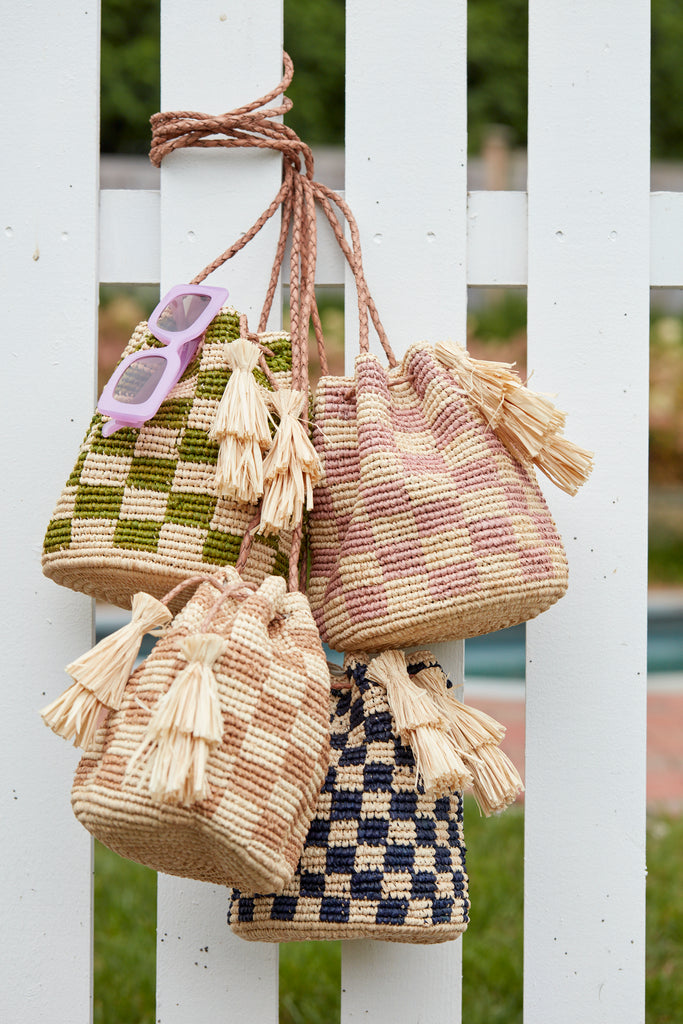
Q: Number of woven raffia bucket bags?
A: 4